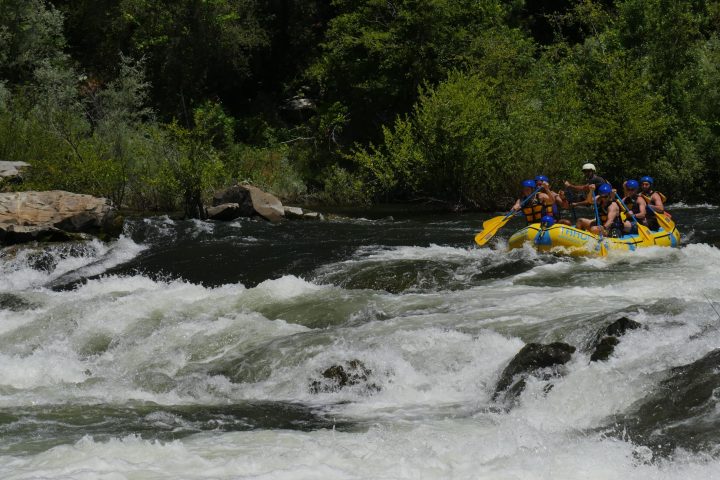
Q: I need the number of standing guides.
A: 1